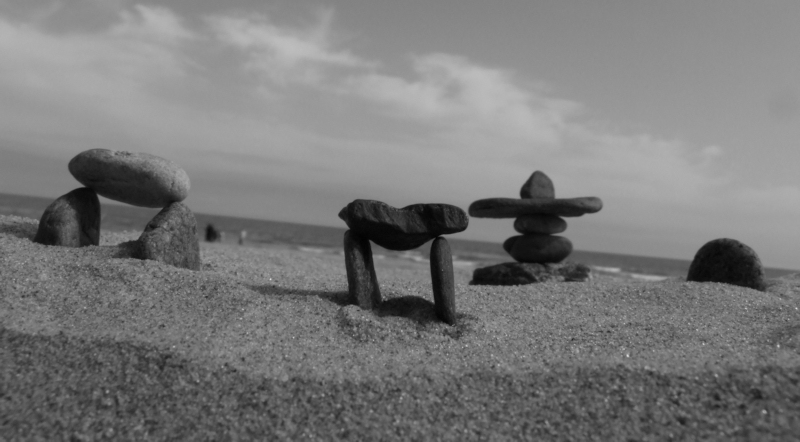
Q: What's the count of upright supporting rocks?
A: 4